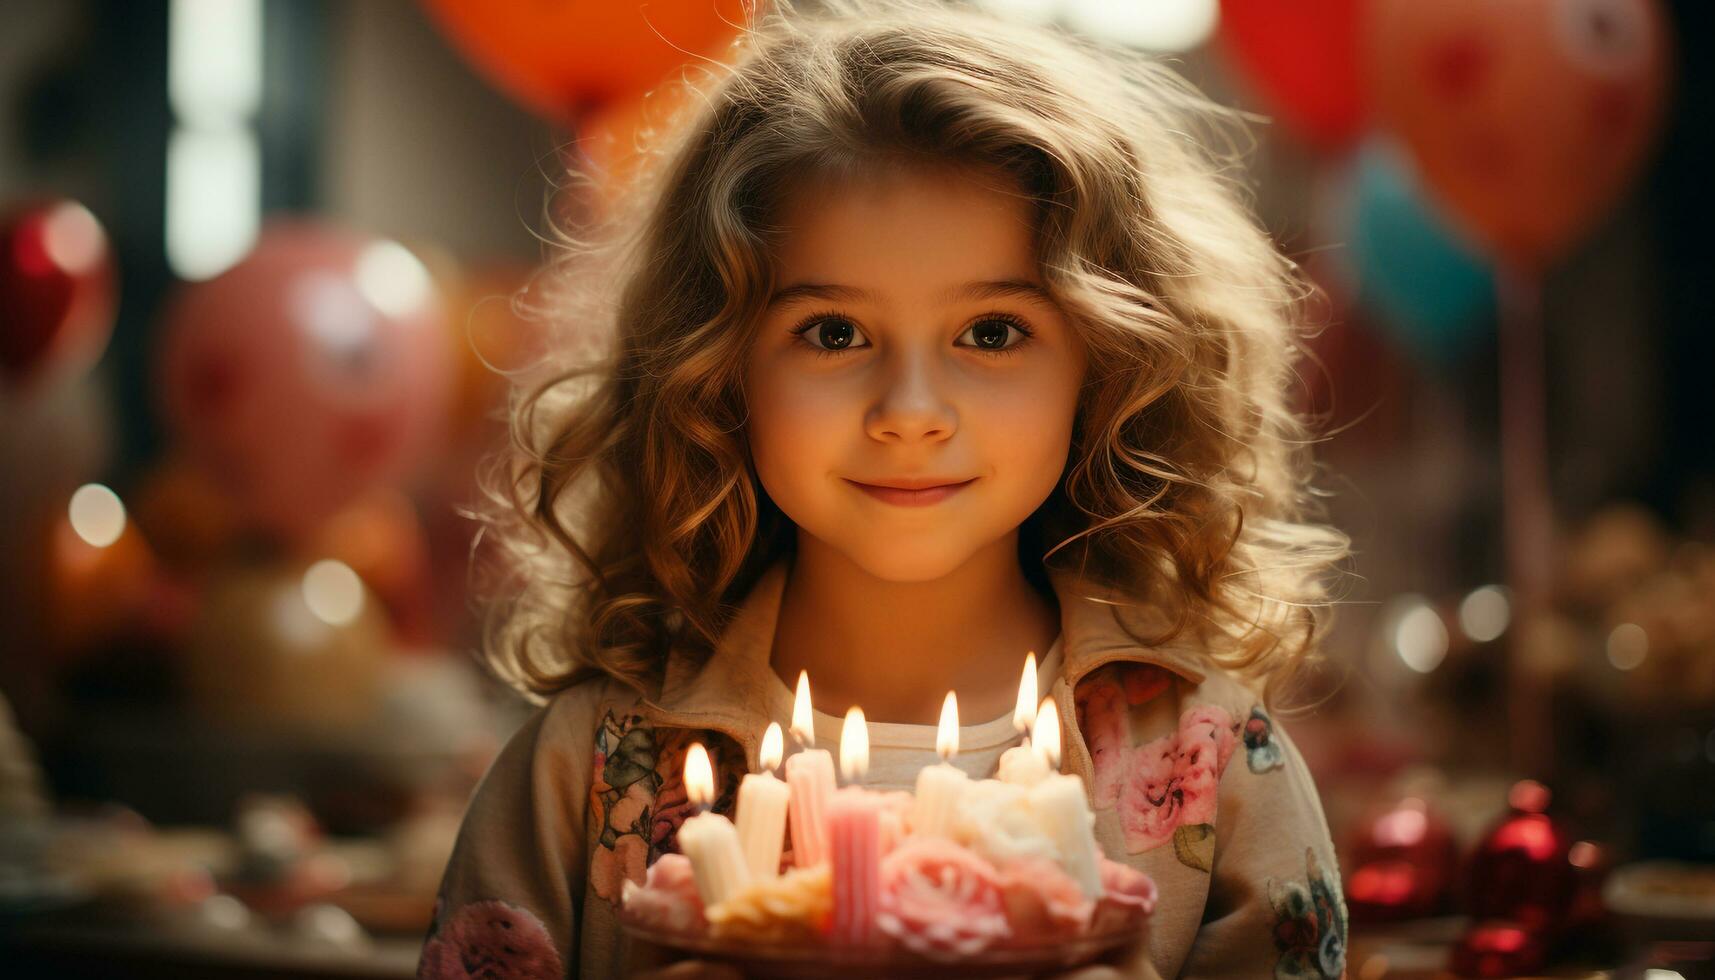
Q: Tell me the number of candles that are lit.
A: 7